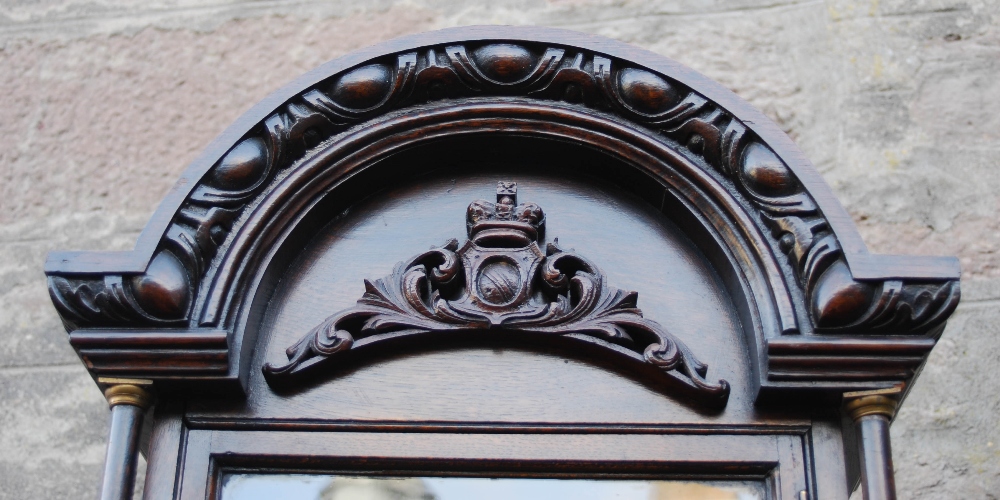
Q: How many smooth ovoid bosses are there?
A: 7